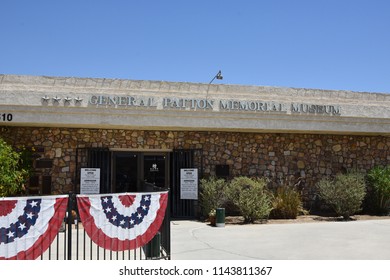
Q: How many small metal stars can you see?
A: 4